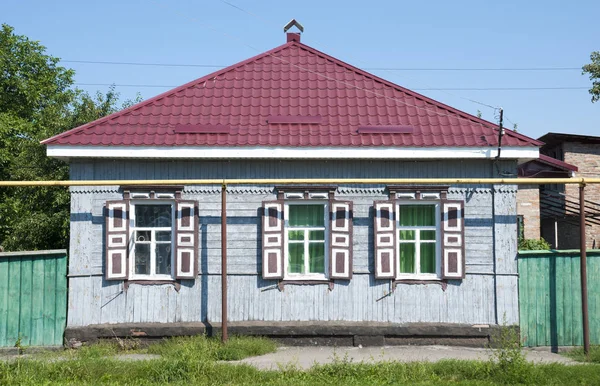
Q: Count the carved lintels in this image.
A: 3